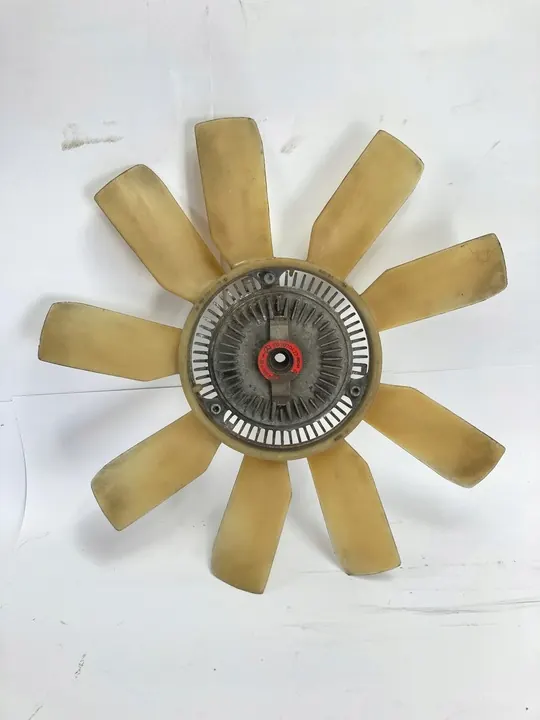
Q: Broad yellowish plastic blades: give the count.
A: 9